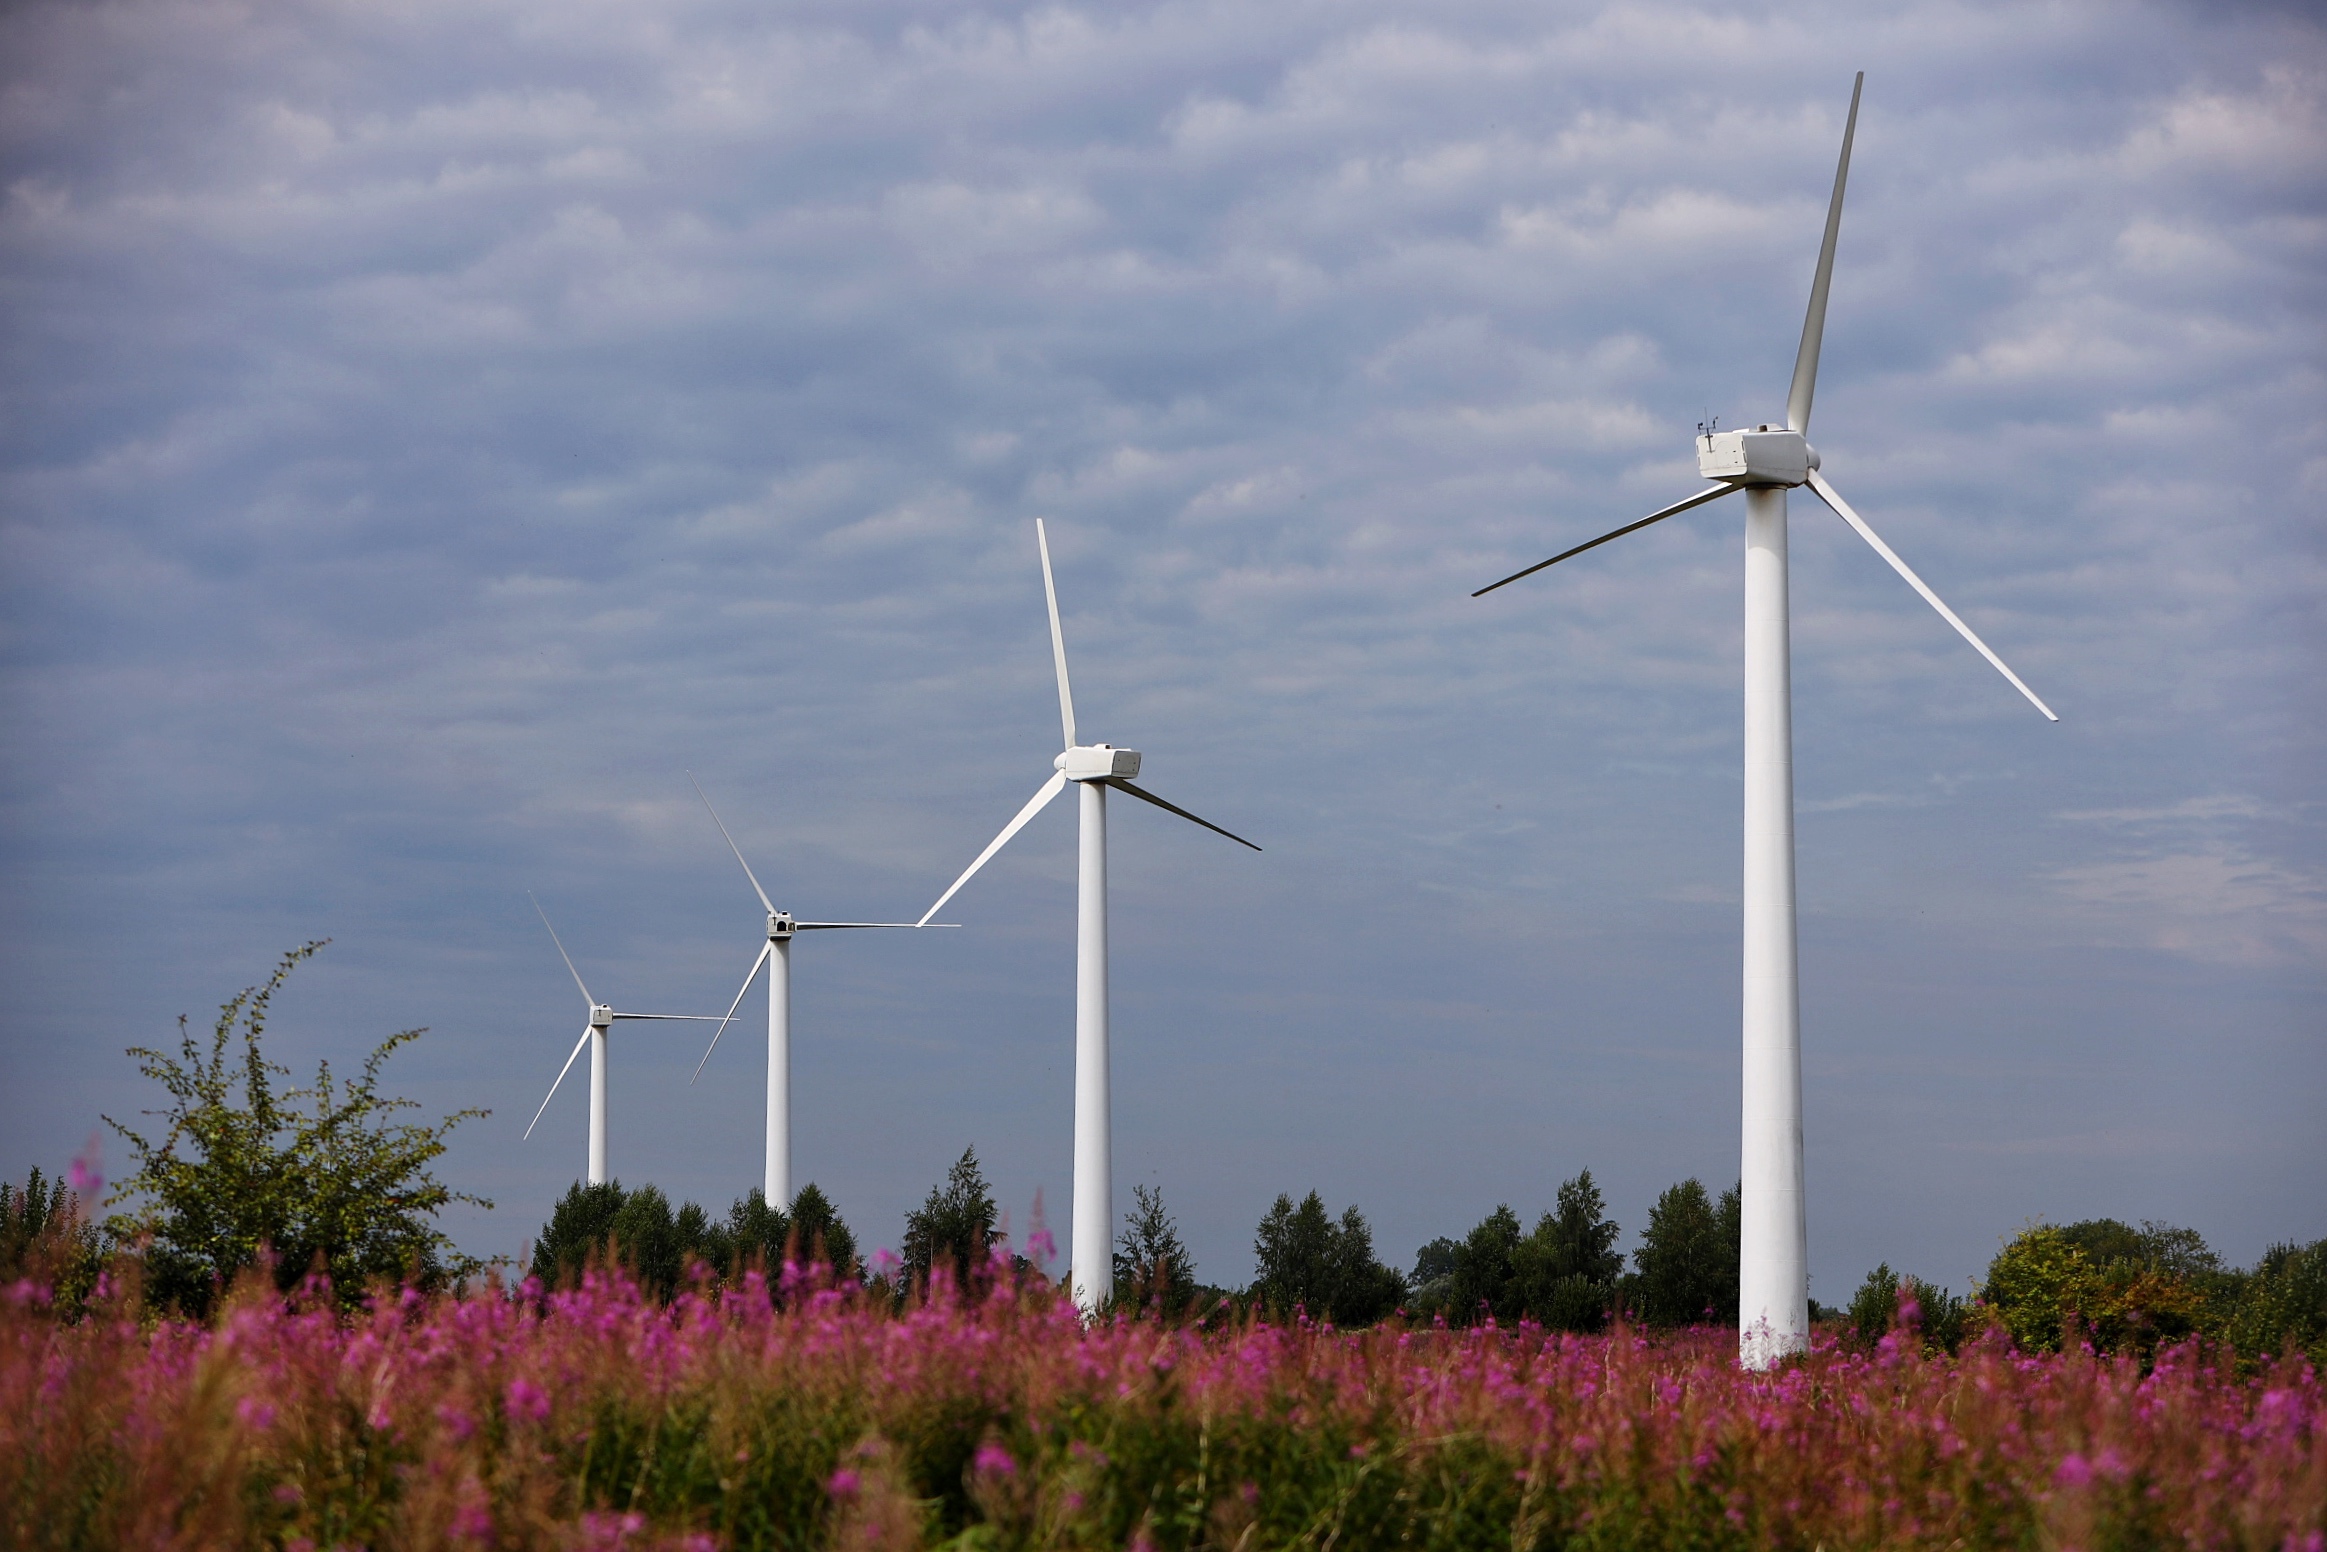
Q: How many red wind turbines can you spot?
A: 0